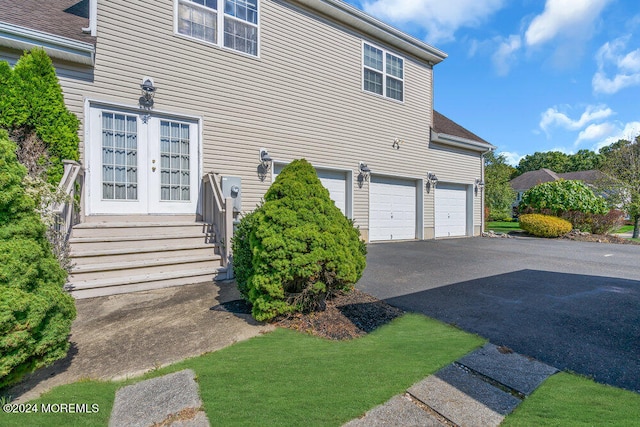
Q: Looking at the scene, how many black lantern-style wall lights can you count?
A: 5